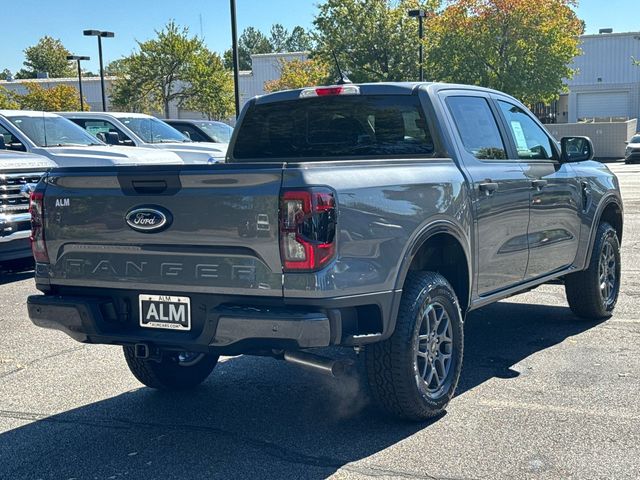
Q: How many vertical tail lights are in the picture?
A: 2